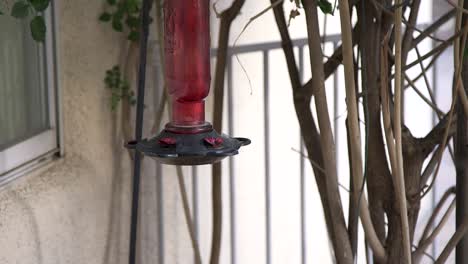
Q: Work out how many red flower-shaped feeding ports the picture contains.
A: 2